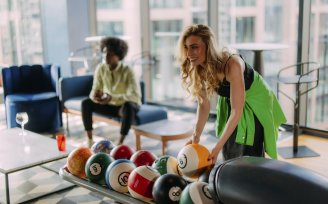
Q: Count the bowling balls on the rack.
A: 11